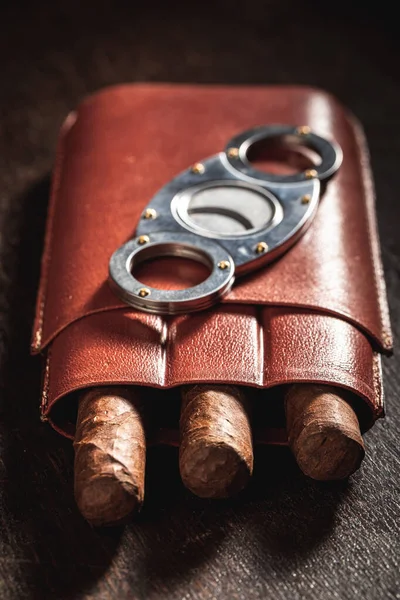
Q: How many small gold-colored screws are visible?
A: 10